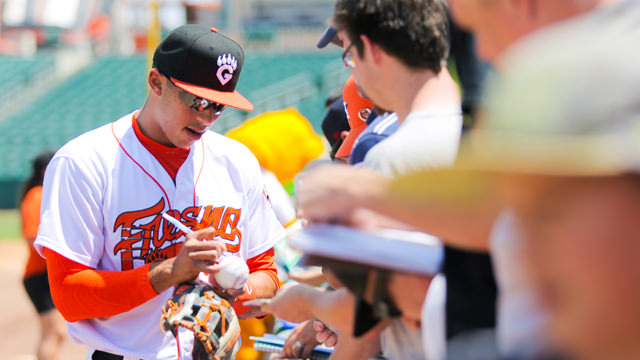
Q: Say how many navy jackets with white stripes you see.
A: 1